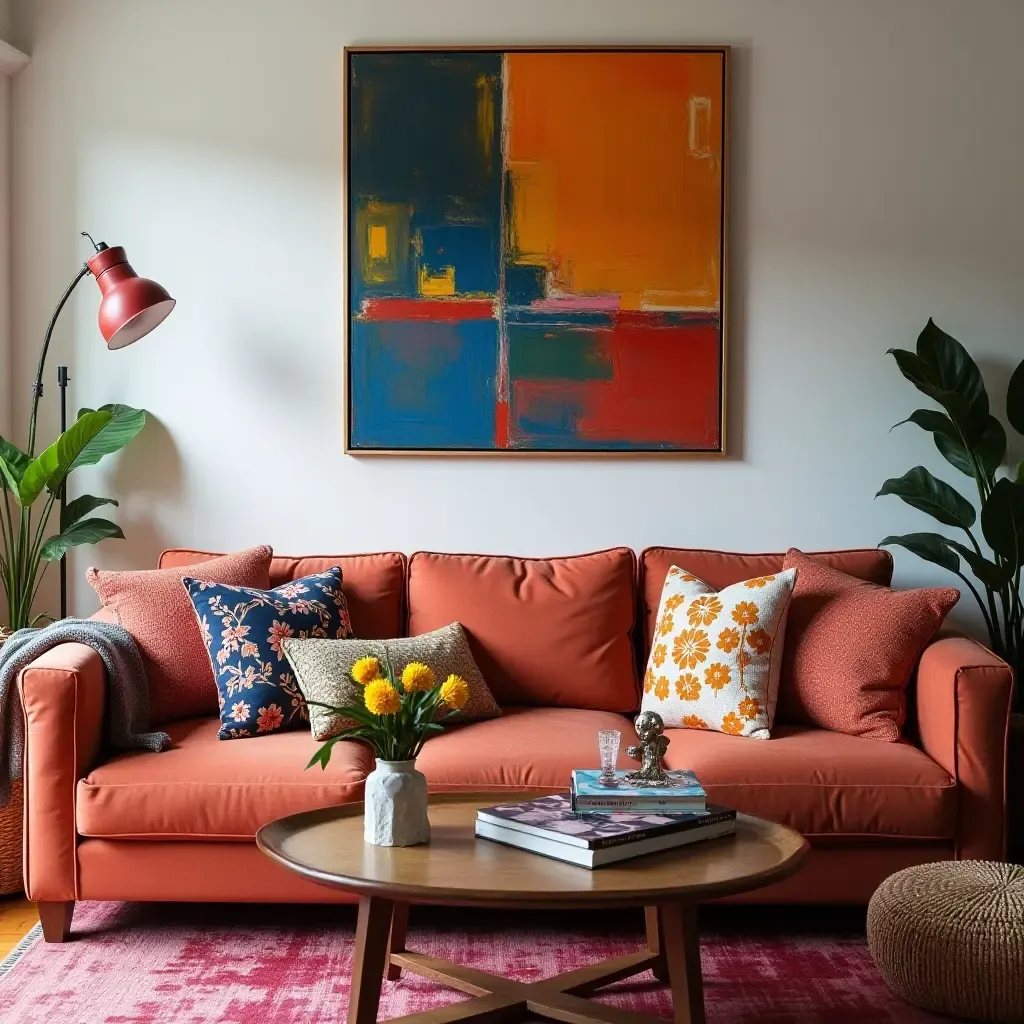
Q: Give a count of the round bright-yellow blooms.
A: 4